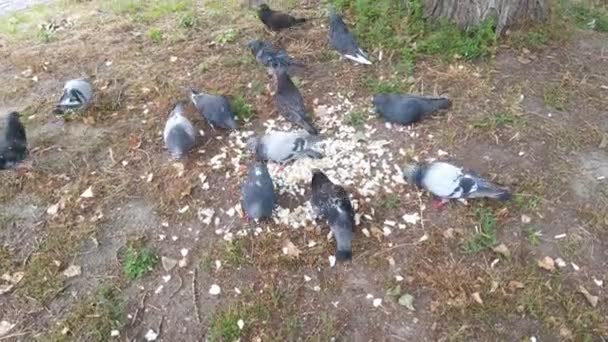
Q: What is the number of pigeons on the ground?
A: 13